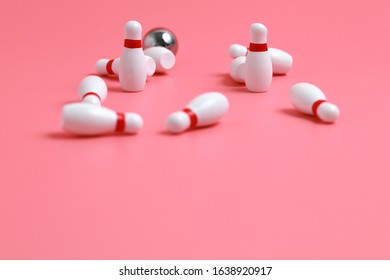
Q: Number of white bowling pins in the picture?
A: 10